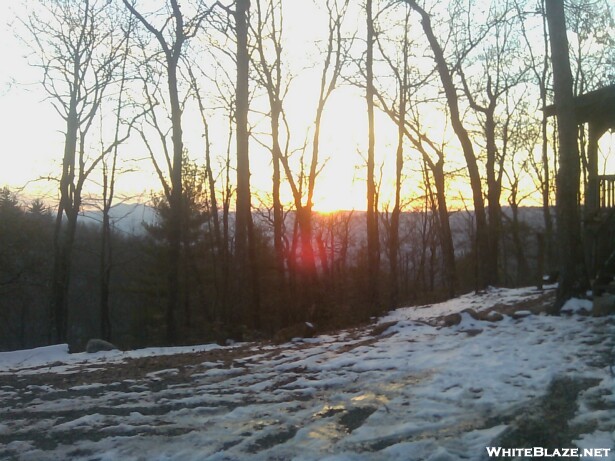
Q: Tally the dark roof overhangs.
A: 1